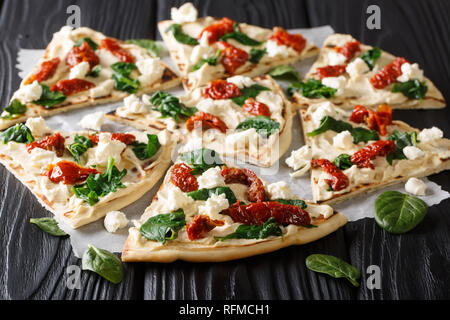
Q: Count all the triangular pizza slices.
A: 7